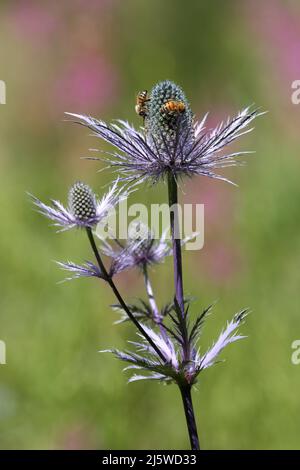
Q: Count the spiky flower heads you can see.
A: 3